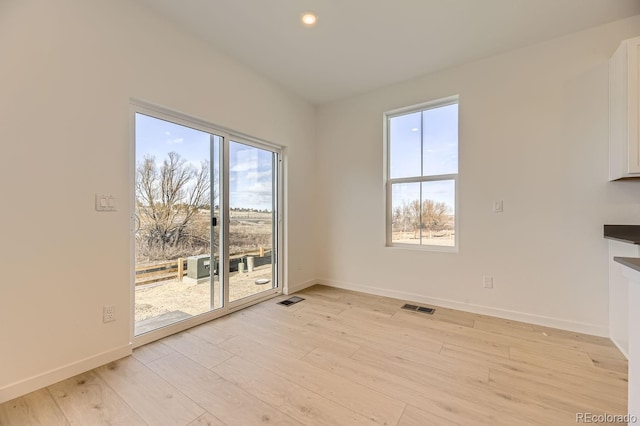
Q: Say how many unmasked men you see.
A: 0